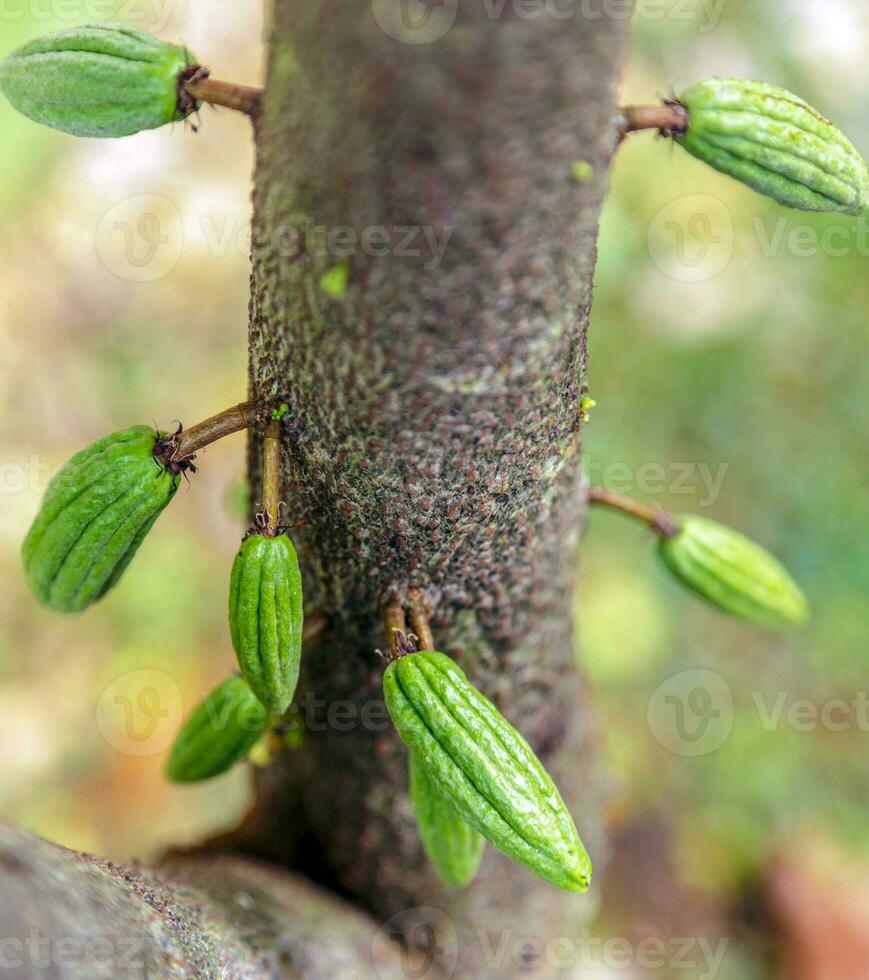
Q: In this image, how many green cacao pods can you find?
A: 8